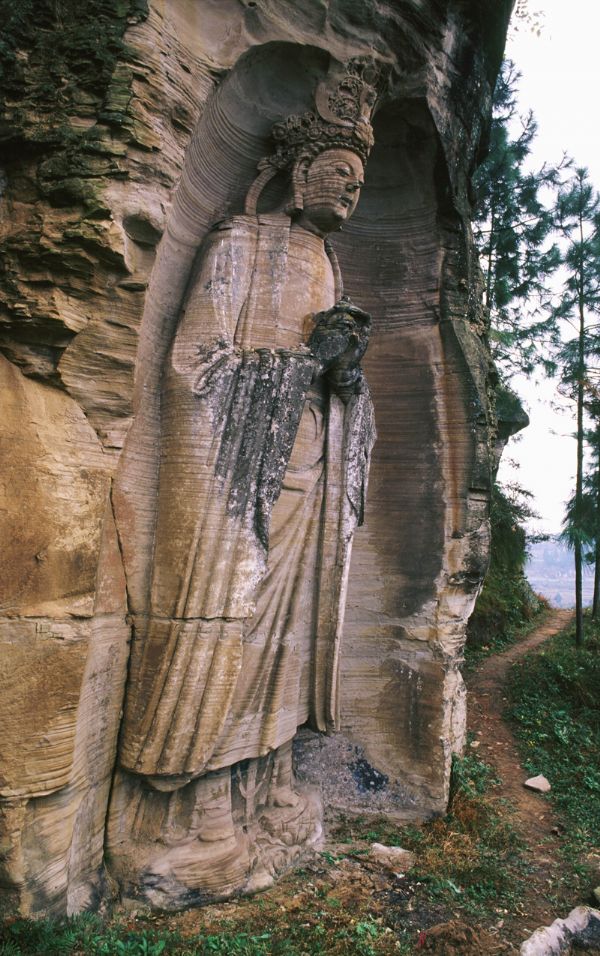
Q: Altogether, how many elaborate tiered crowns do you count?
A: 1